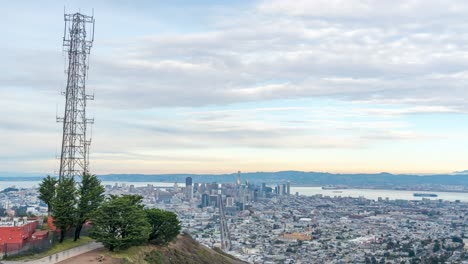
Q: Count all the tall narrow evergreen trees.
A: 3